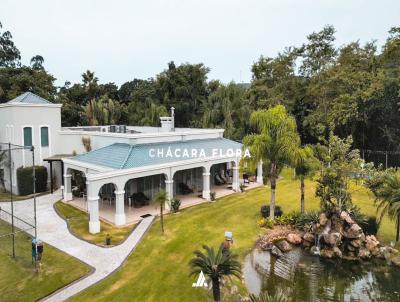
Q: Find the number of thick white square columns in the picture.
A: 7